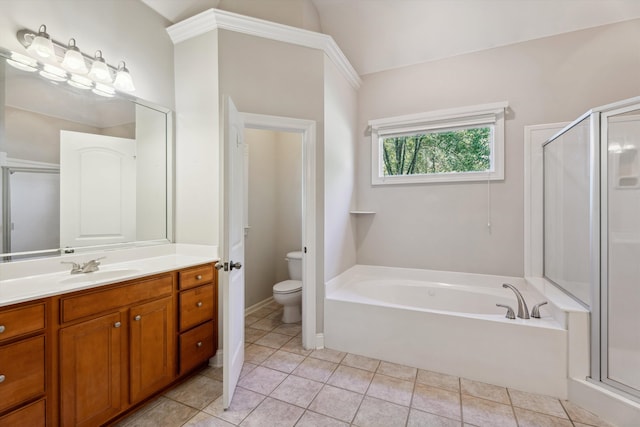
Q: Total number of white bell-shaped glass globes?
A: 4